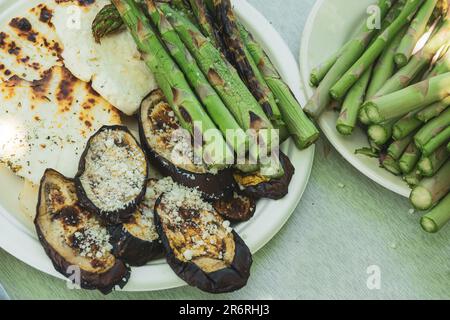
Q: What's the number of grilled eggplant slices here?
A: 7